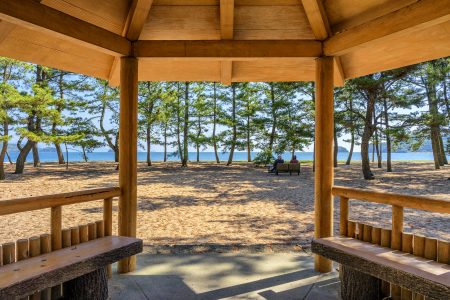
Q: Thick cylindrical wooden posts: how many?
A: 2